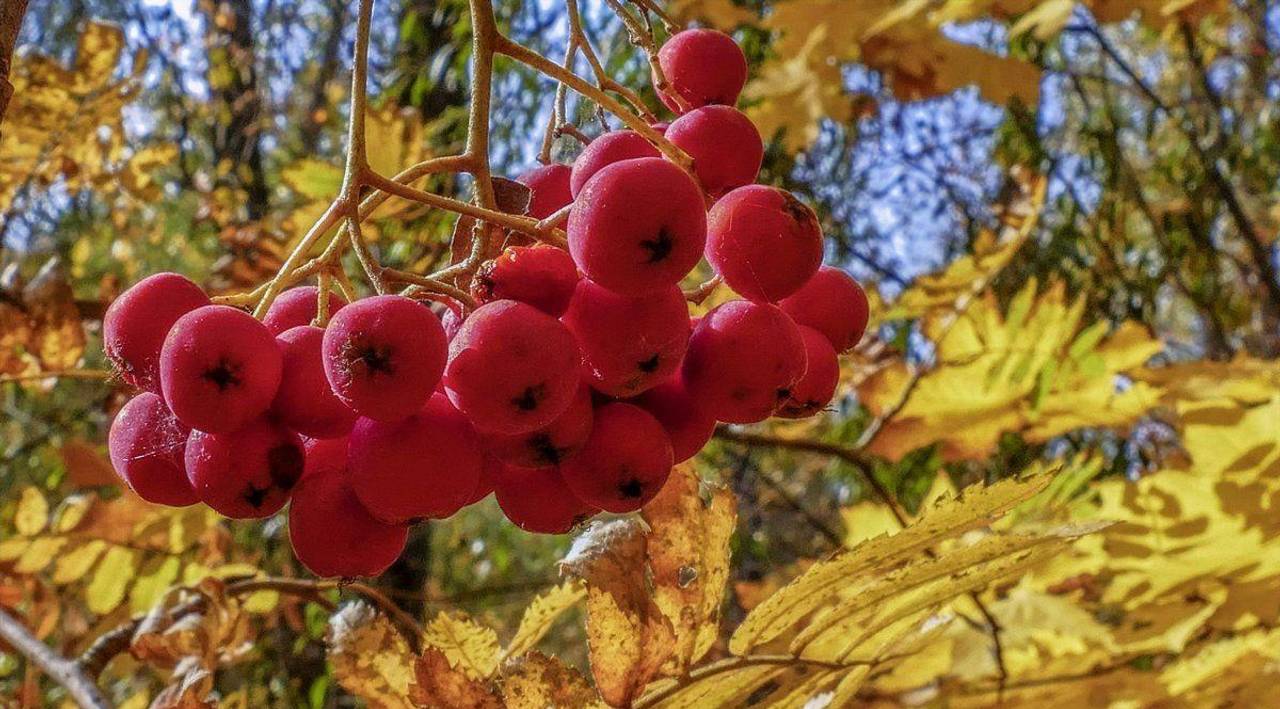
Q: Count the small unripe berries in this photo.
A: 0